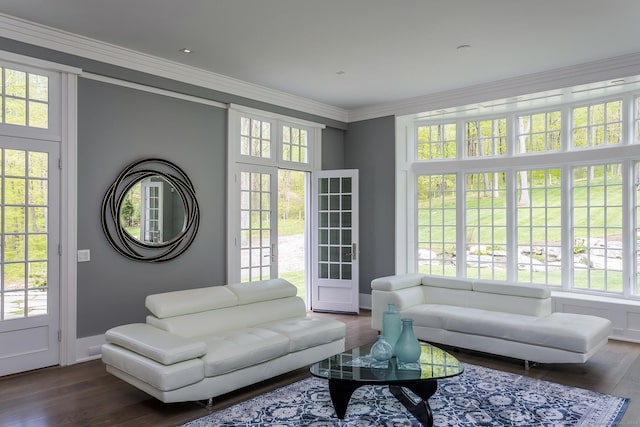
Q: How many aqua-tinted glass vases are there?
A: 3